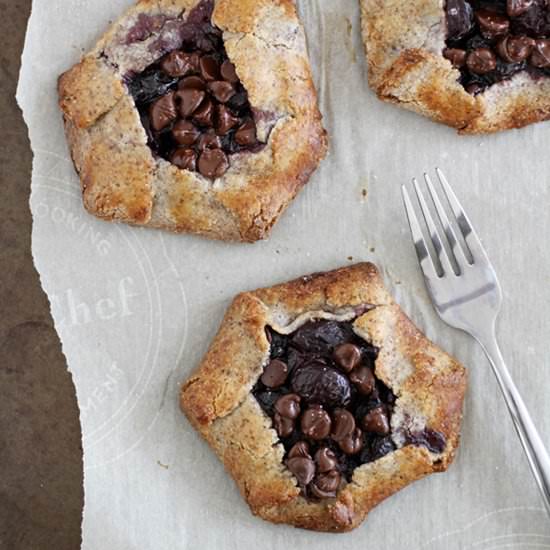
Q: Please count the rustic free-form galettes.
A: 3